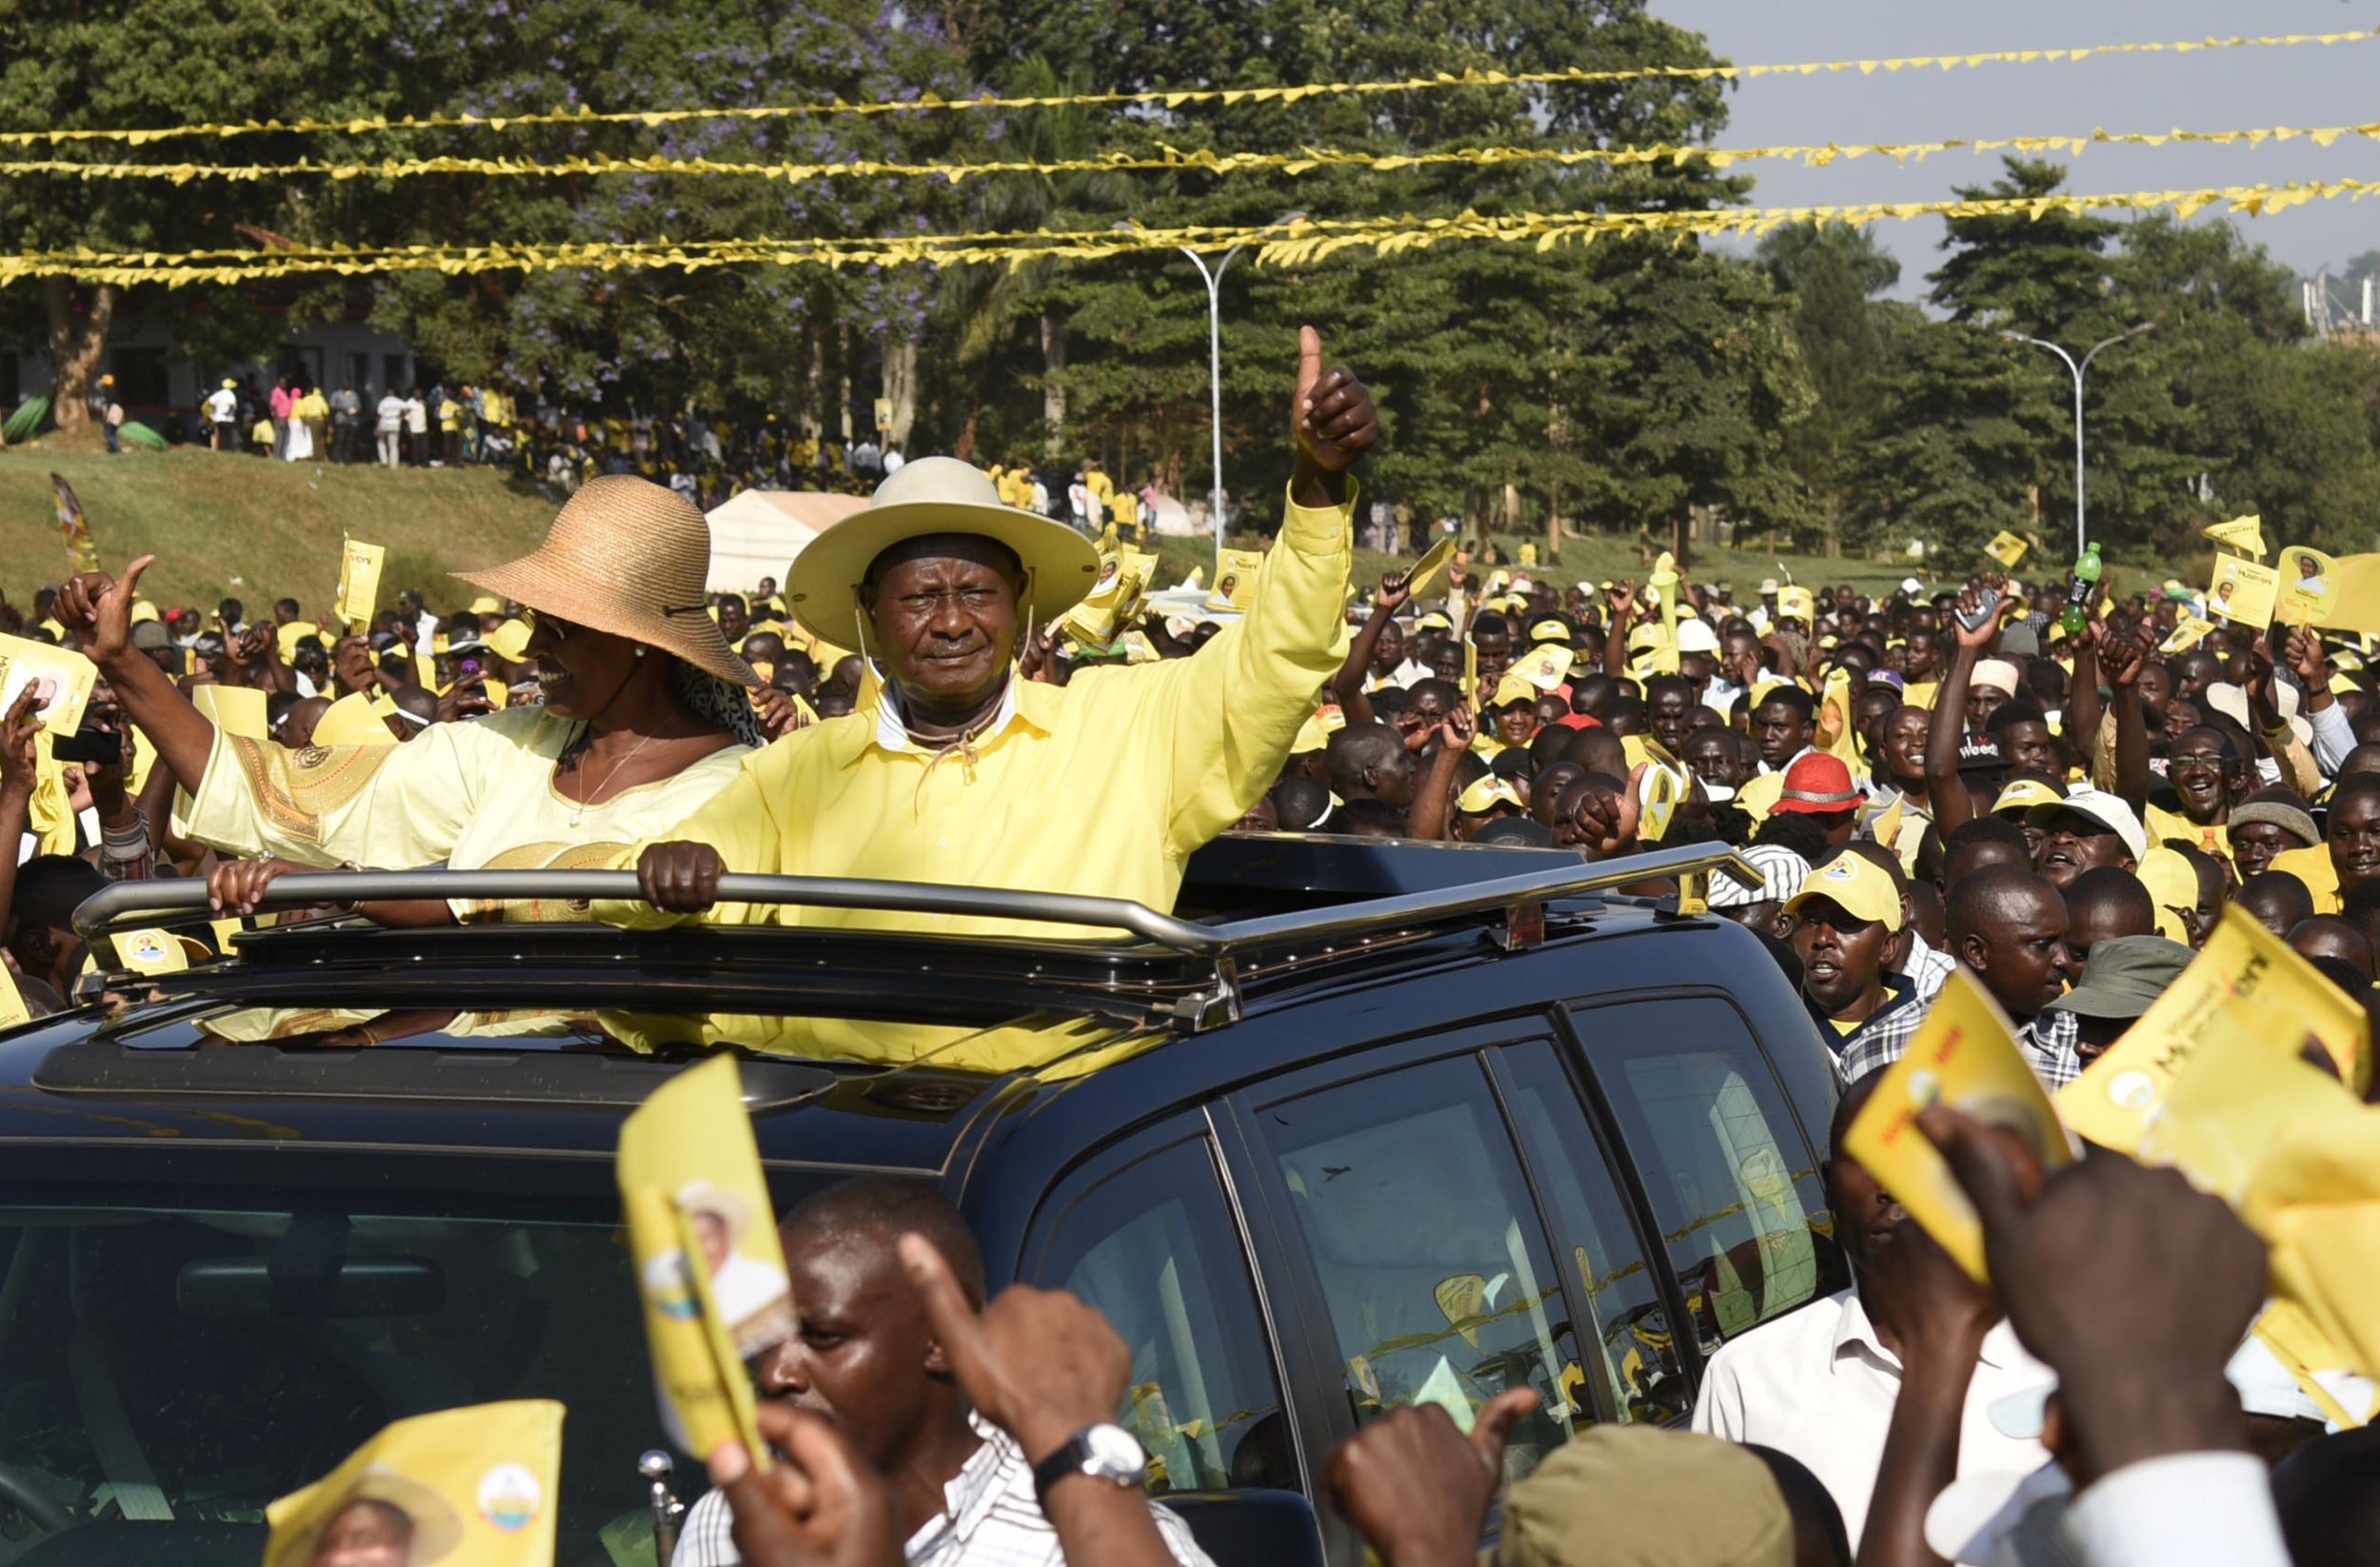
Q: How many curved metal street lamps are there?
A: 2